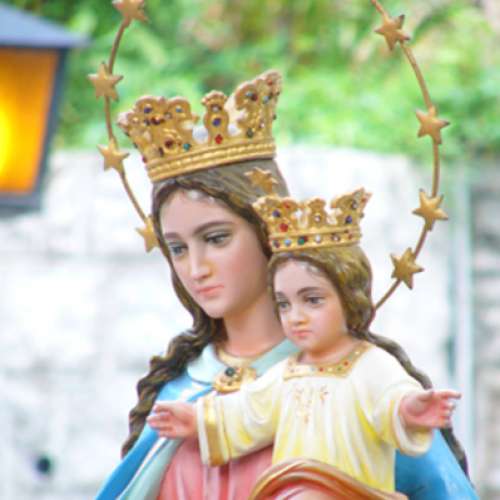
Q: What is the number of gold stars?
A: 9